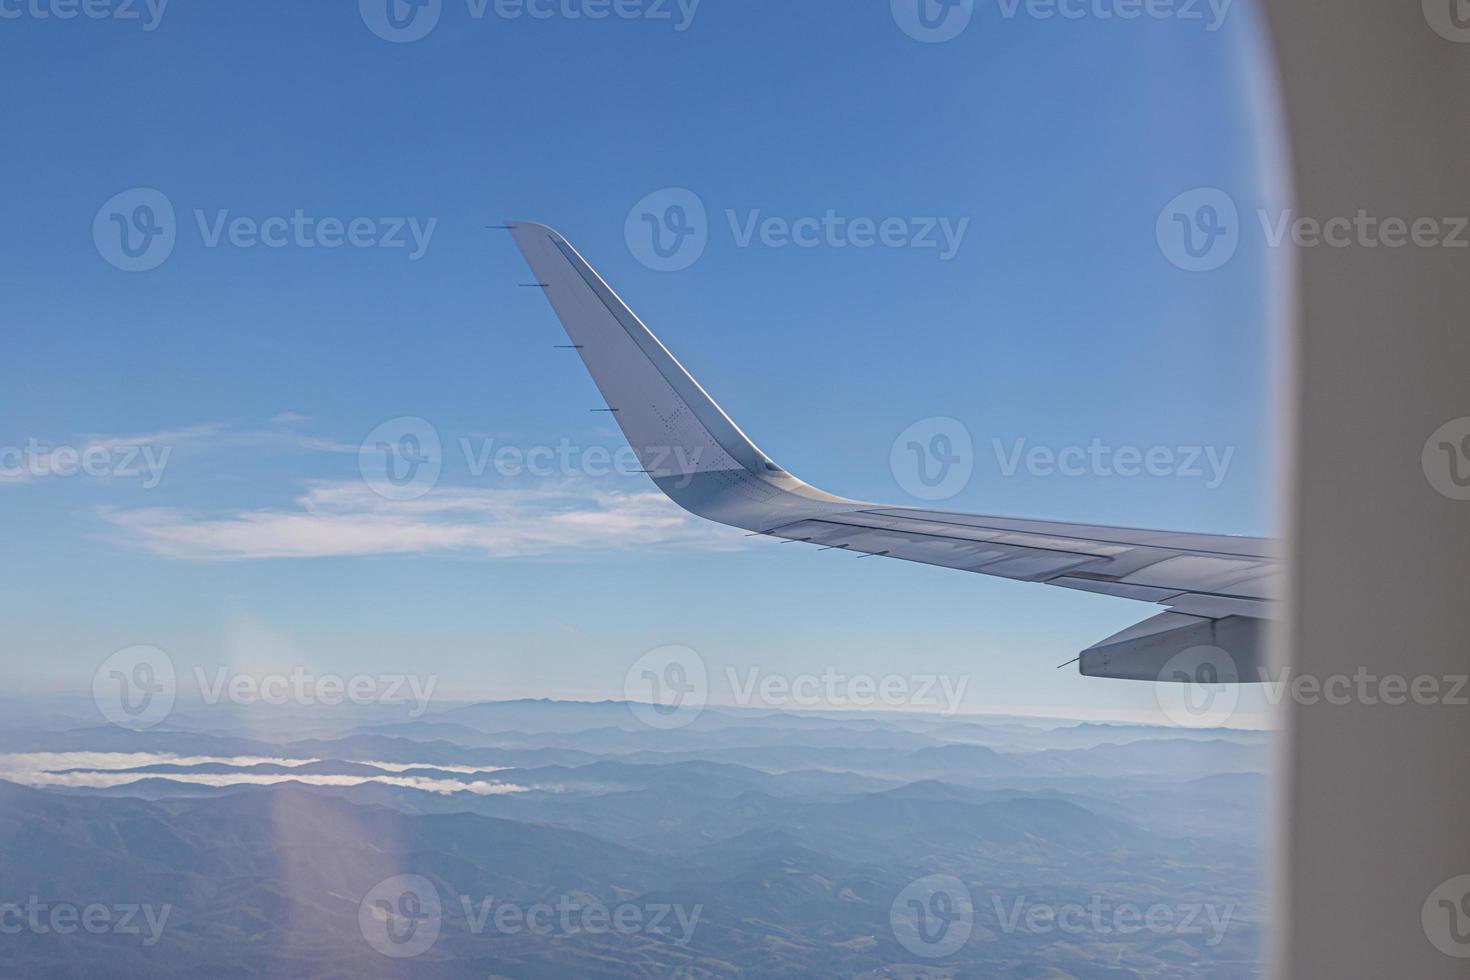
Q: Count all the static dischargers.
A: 10